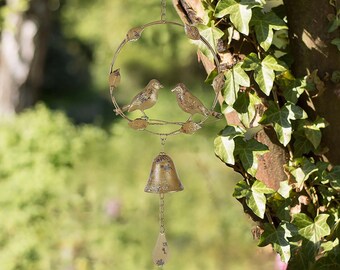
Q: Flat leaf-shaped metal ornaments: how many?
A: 6